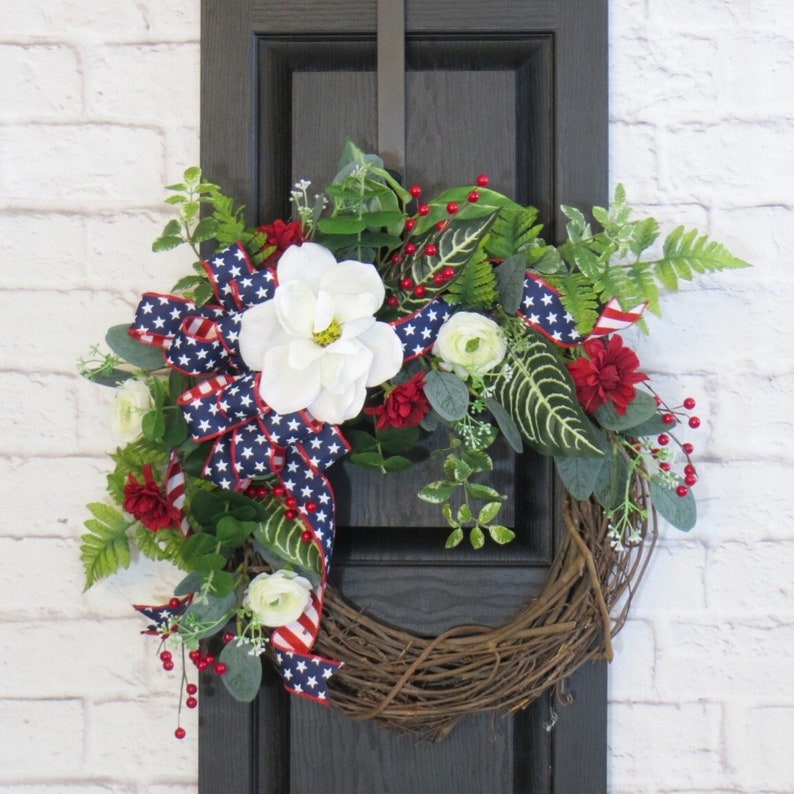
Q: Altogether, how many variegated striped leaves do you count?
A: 3